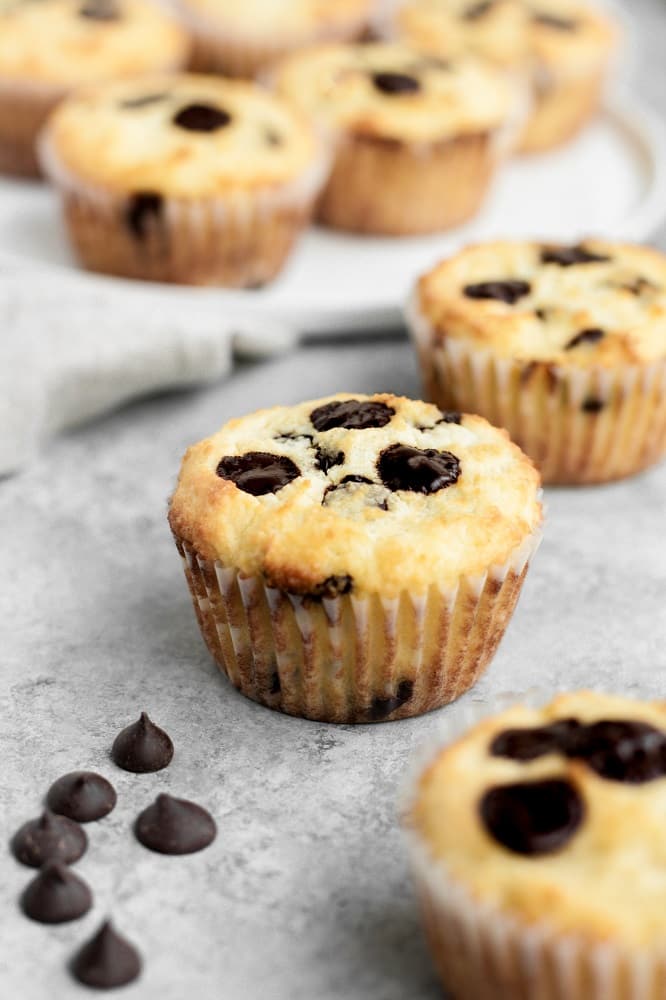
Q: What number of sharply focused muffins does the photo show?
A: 1